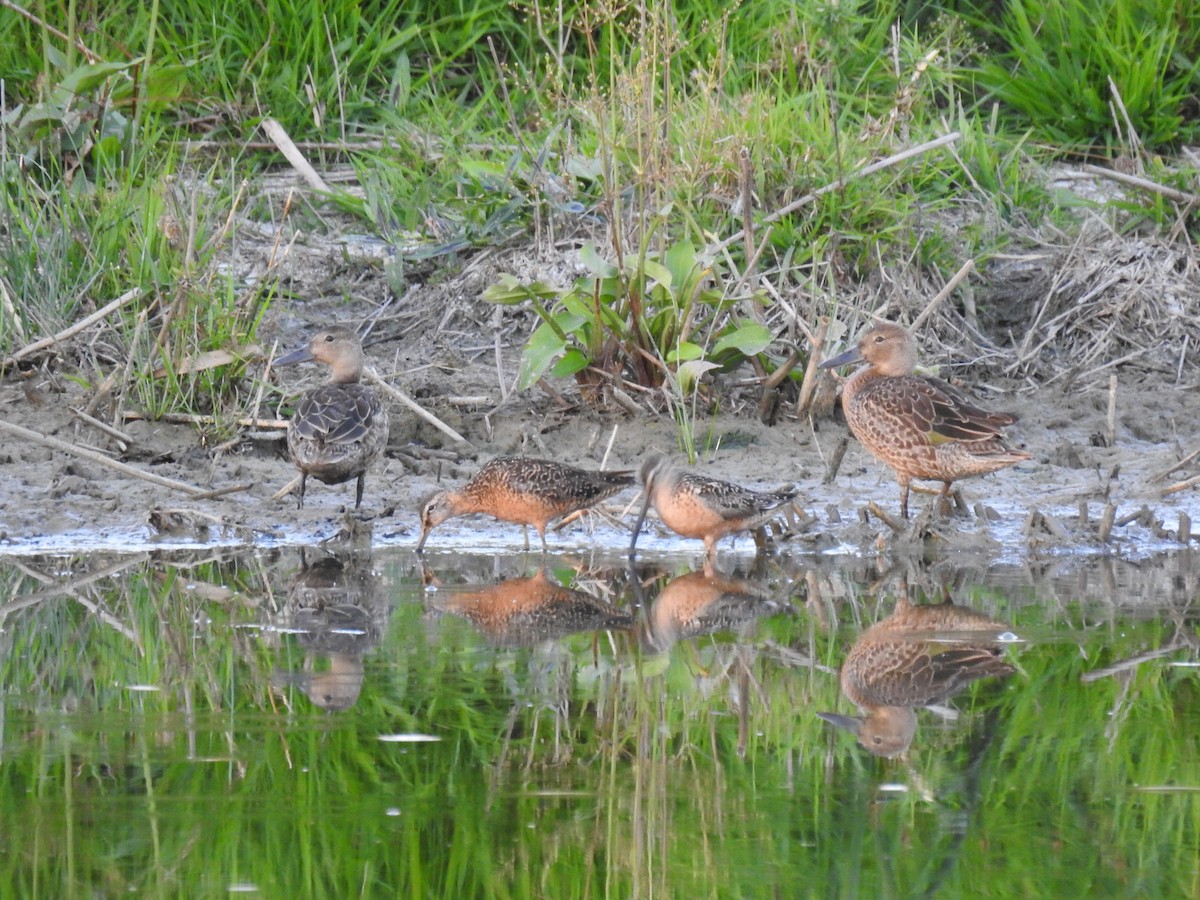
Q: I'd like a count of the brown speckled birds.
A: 4